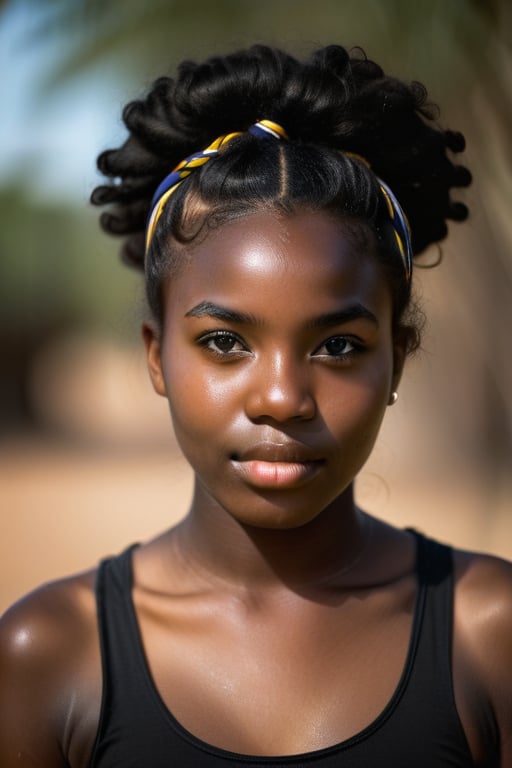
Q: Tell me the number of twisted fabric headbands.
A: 1